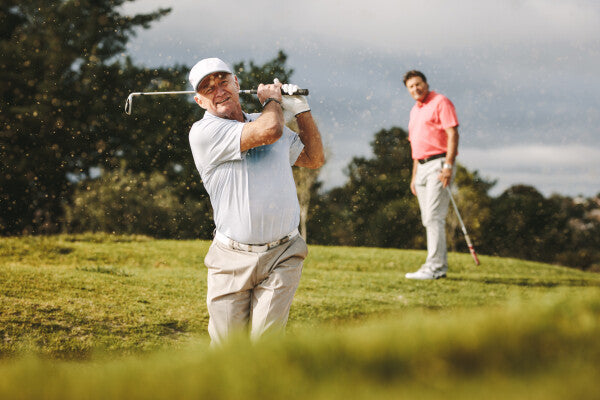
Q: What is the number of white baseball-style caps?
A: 1